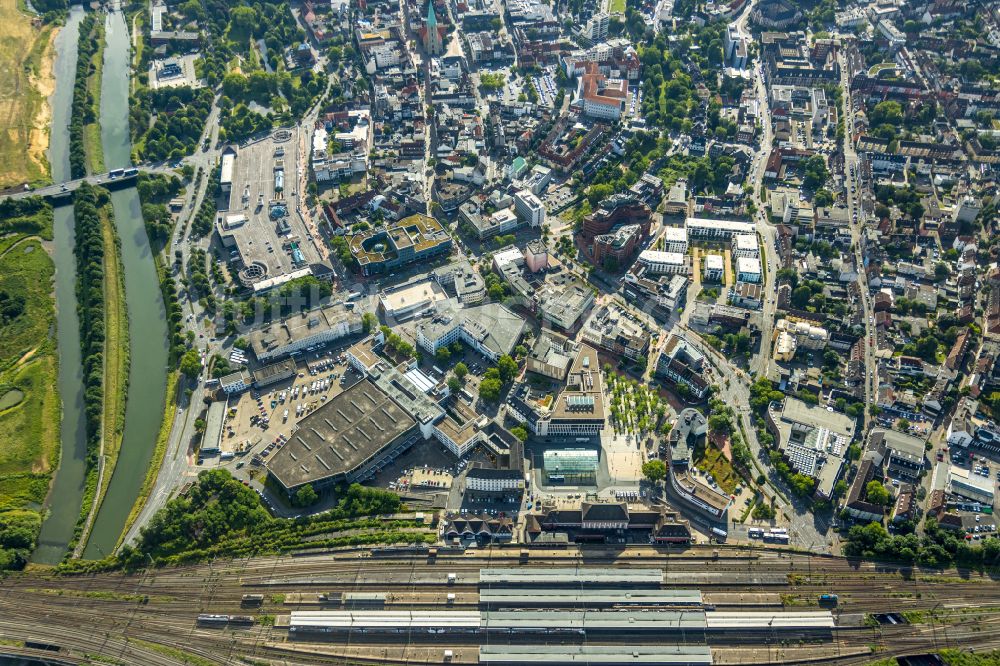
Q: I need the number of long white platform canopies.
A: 4